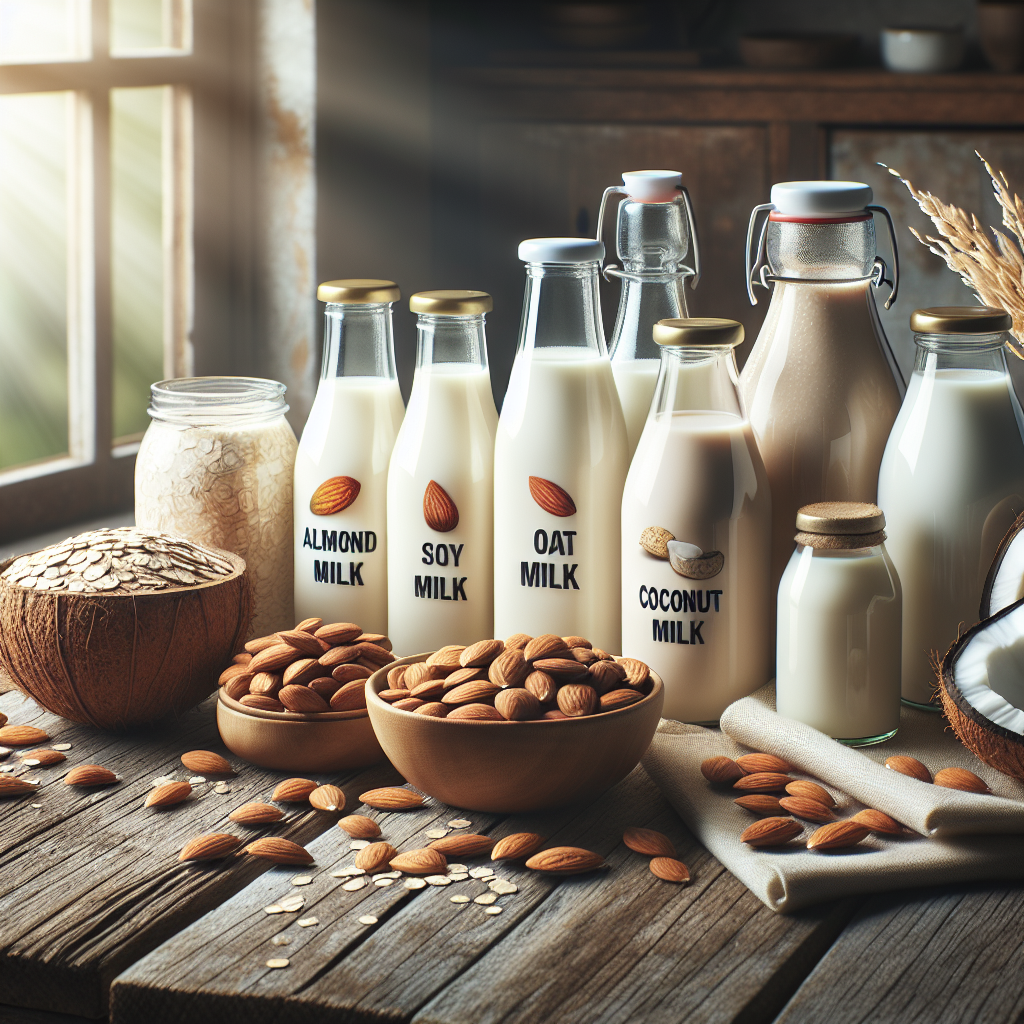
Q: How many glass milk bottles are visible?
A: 8